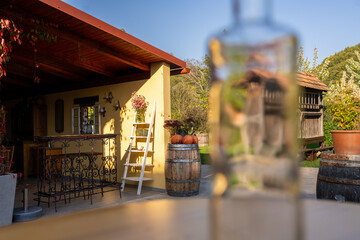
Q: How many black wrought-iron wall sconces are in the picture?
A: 3